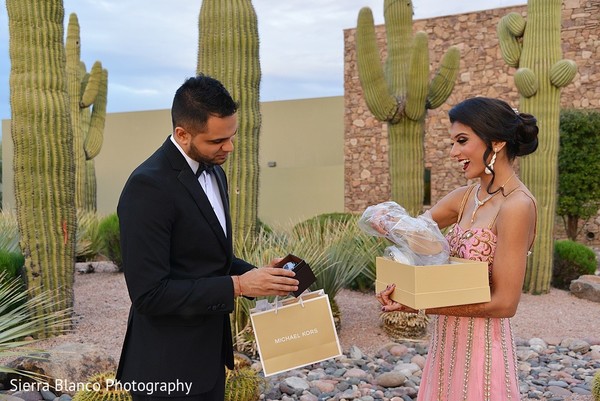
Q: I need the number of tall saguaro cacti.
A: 5